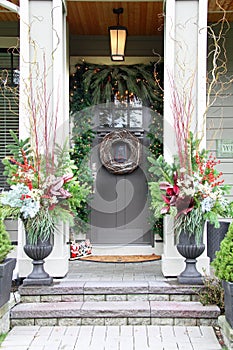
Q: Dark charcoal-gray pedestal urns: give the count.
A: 2